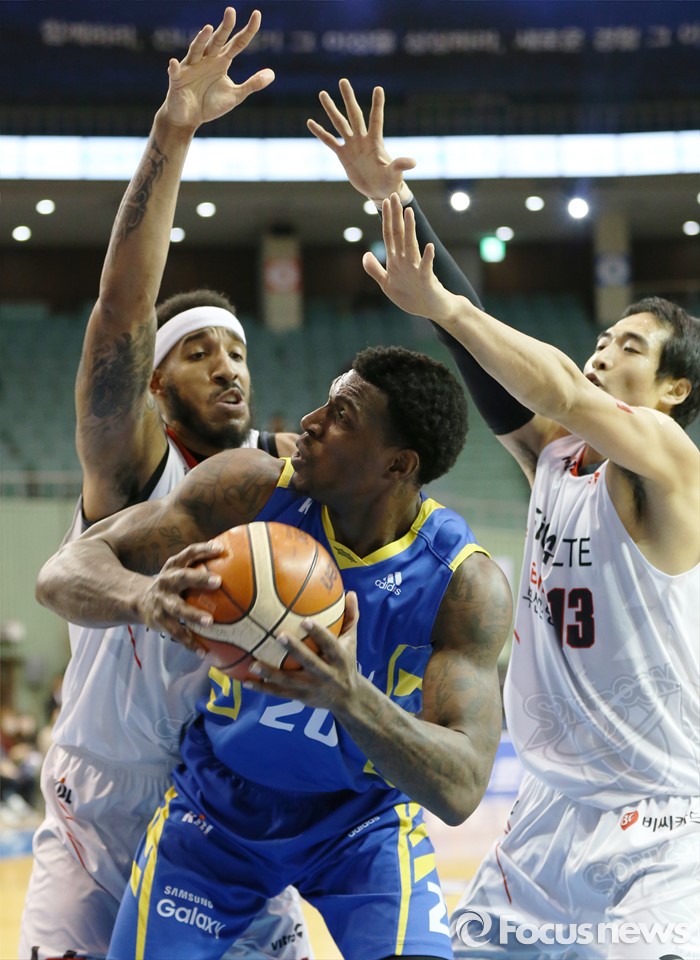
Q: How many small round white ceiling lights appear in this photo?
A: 11